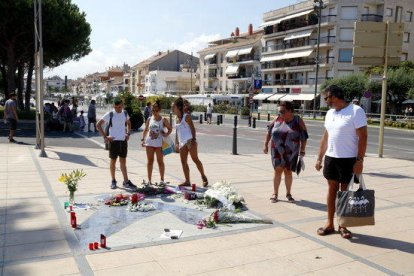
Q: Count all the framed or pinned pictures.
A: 0